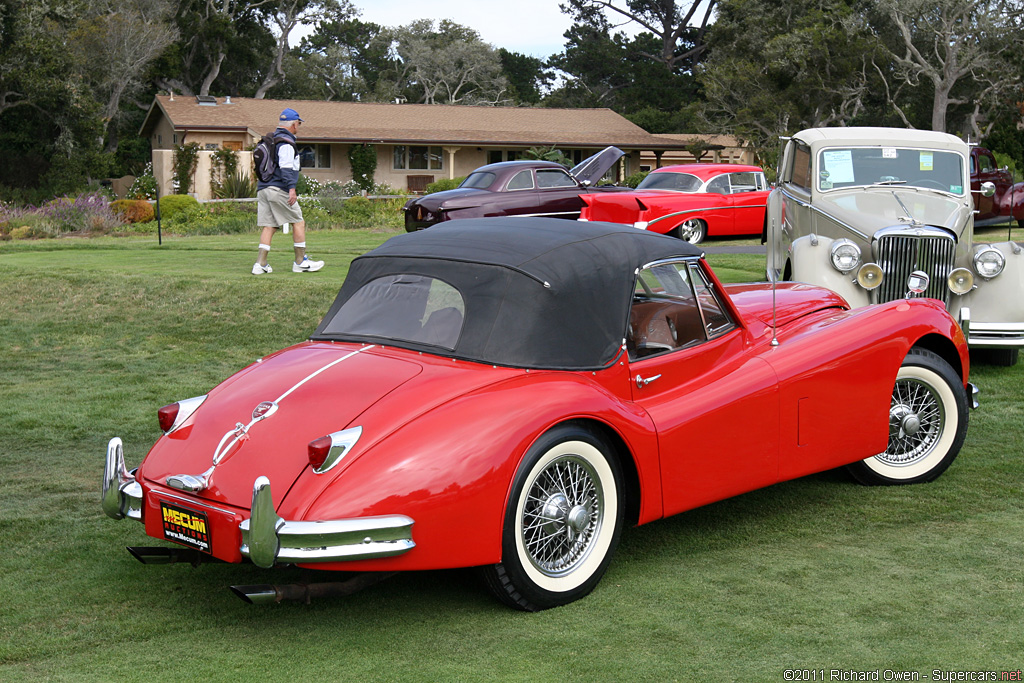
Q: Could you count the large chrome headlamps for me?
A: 2